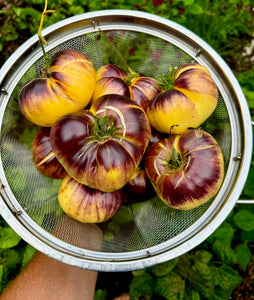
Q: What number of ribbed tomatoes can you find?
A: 8